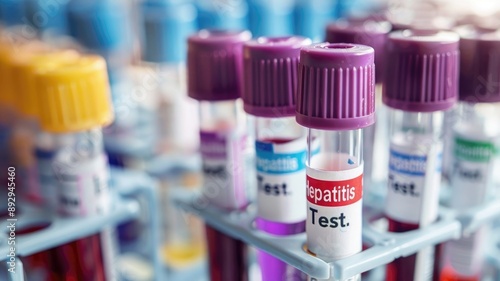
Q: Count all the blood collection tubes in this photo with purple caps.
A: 6